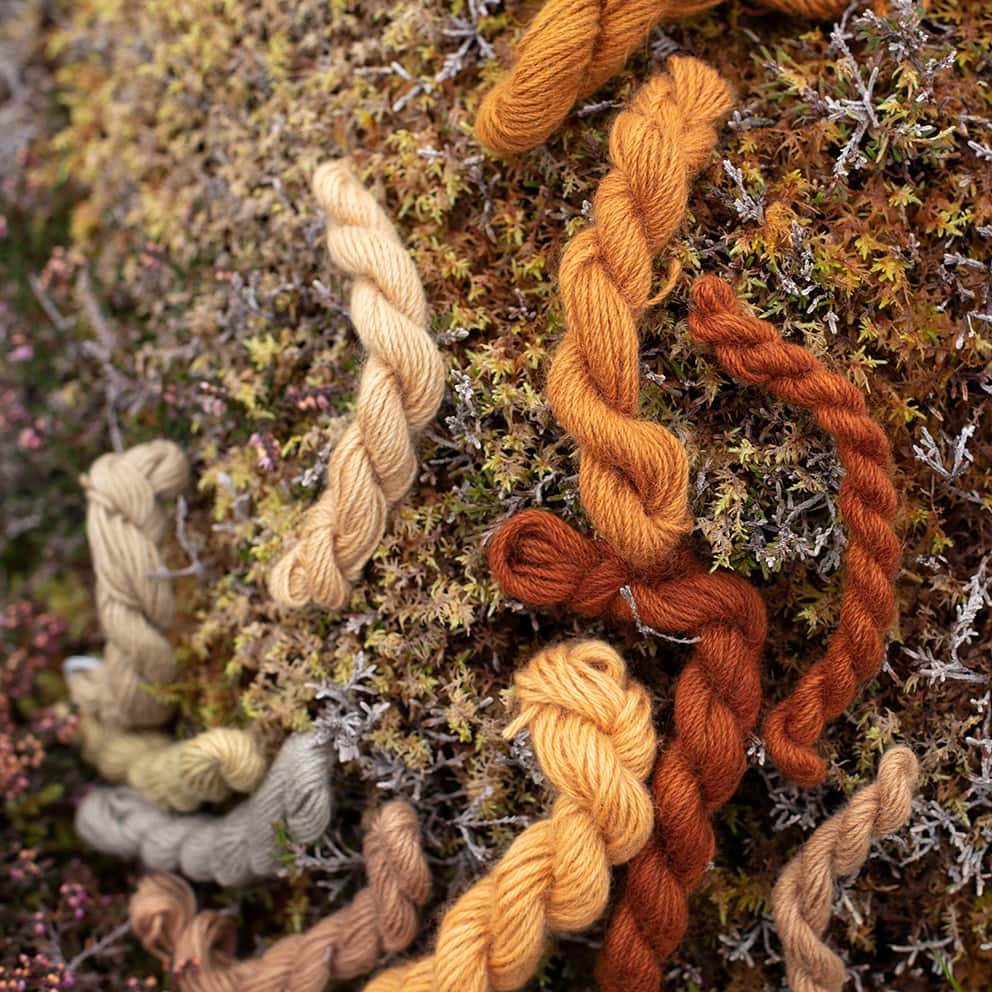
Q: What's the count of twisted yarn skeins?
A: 11